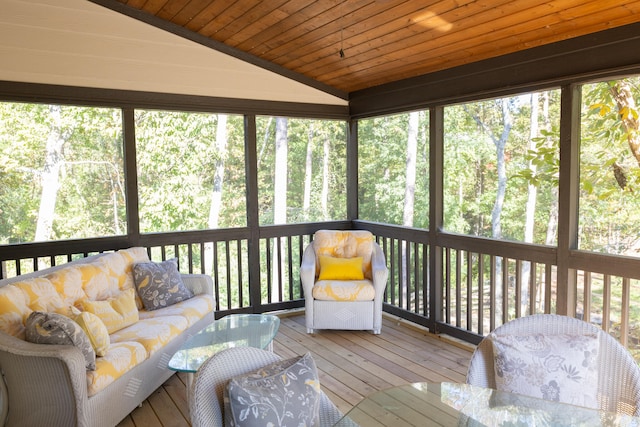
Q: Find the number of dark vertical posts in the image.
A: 5